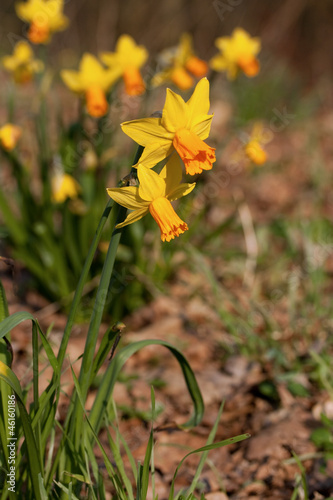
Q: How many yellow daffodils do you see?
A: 12